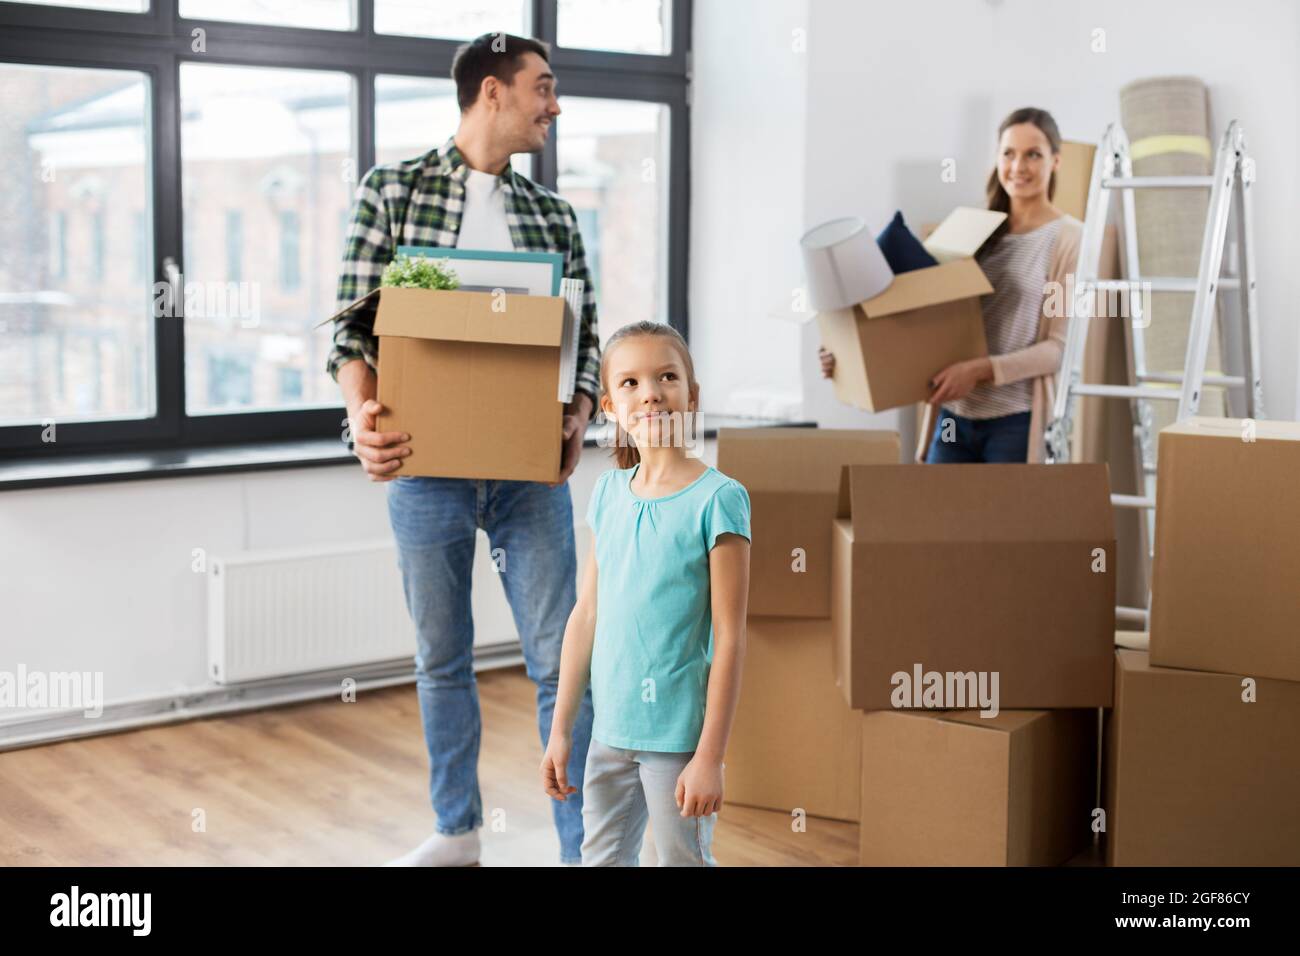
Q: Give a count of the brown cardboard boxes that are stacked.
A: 6